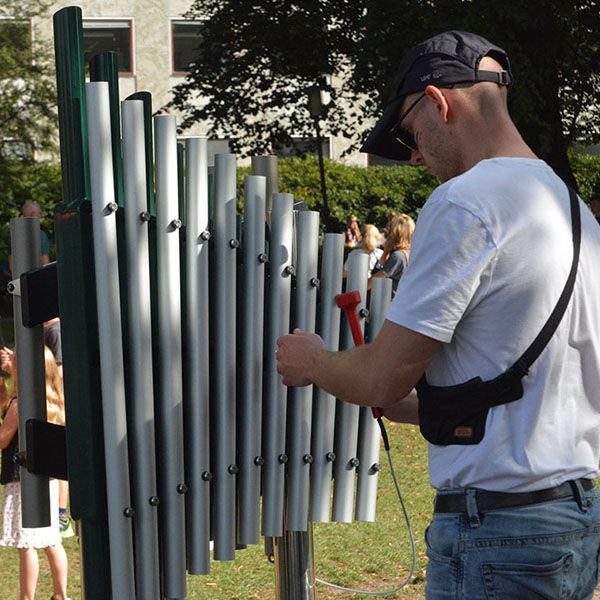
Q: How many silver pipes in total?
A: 11